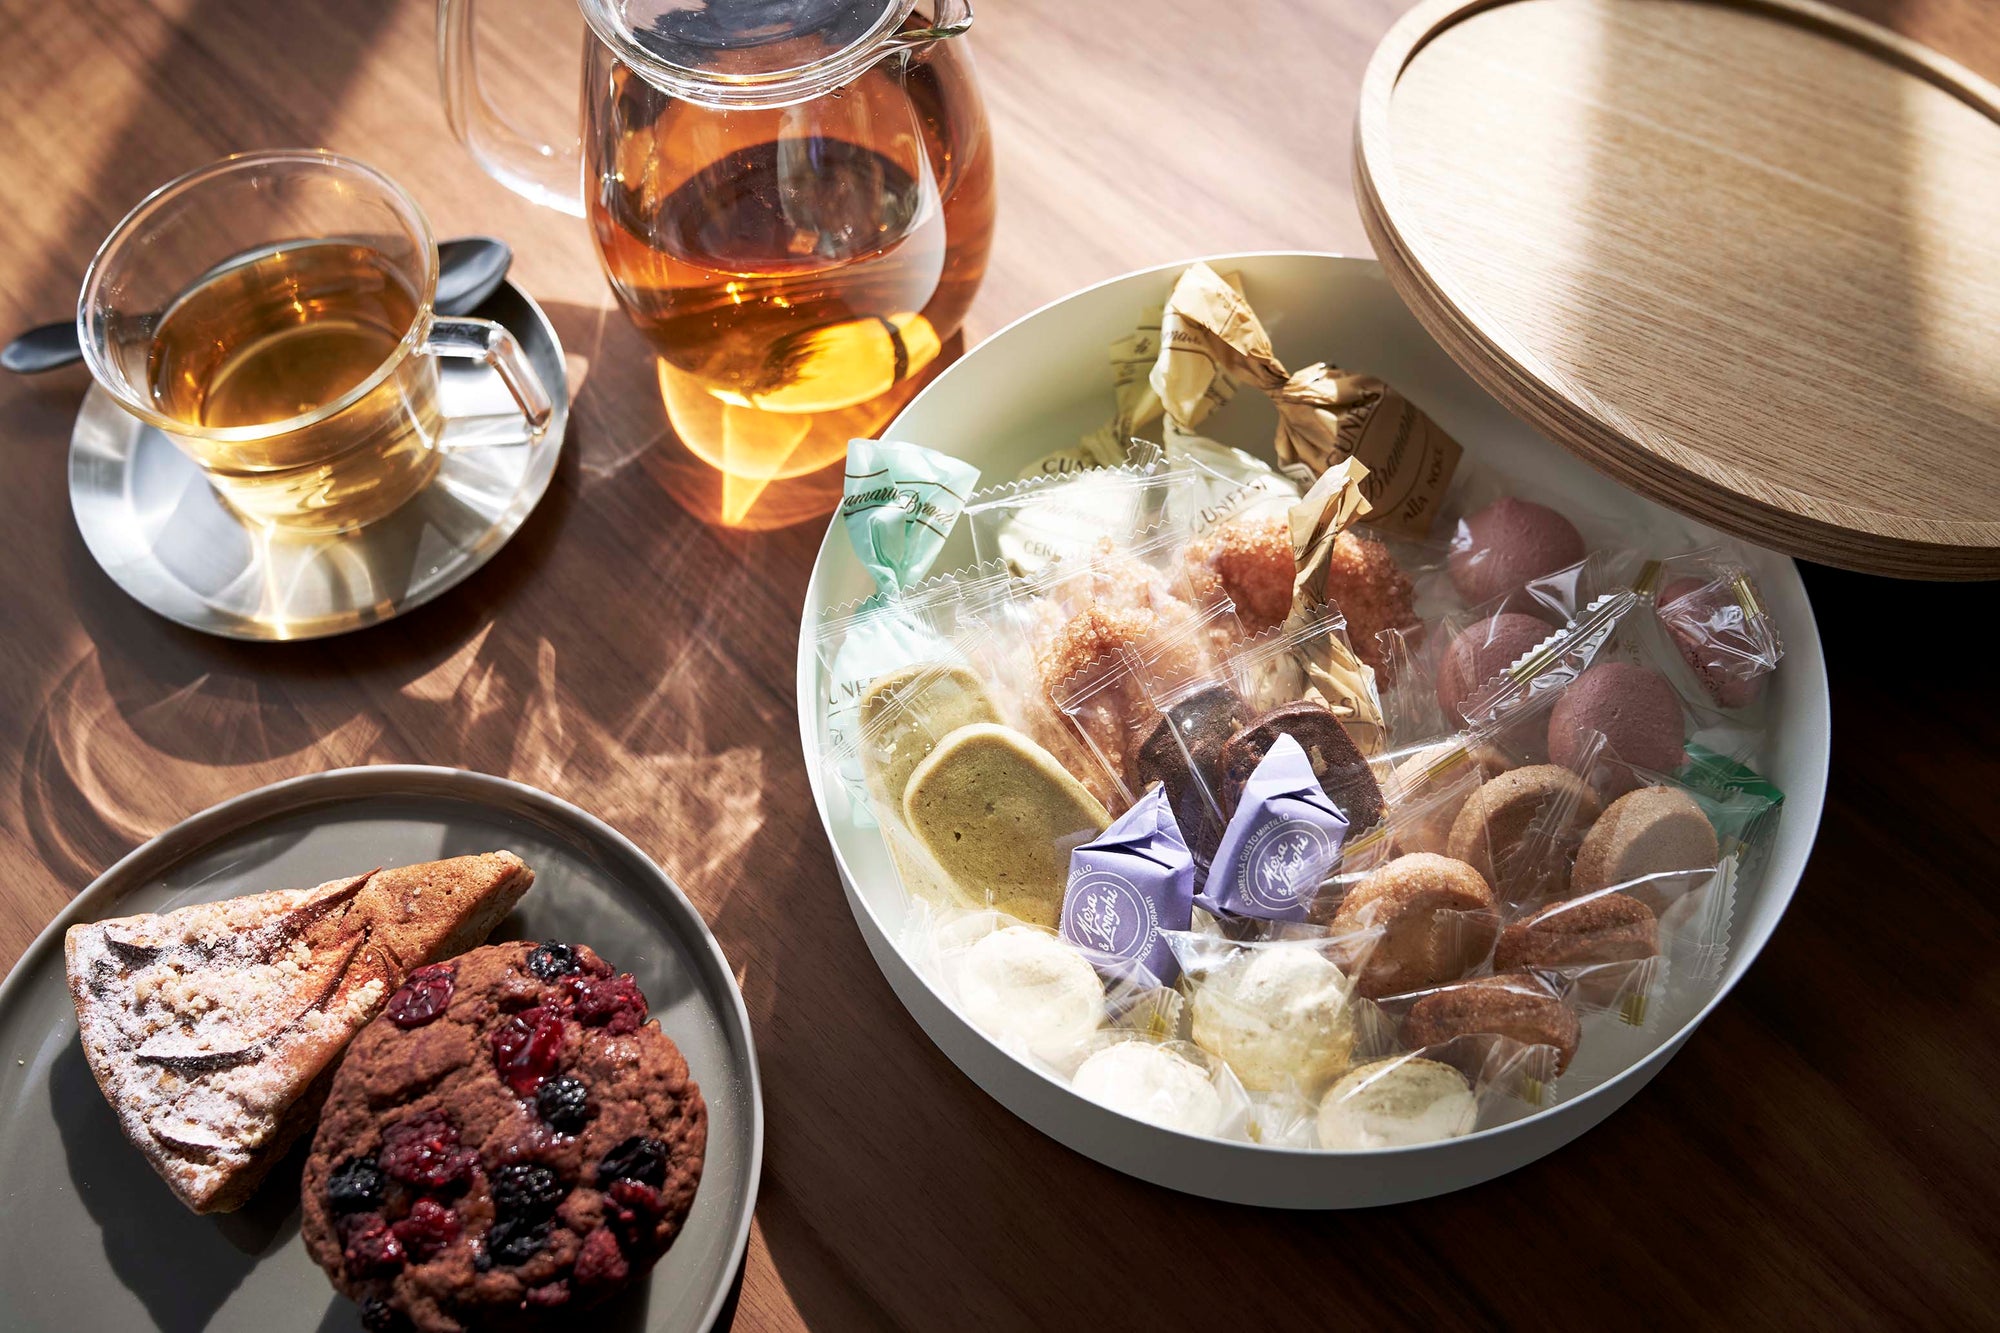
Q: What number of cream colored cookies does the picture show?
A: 4